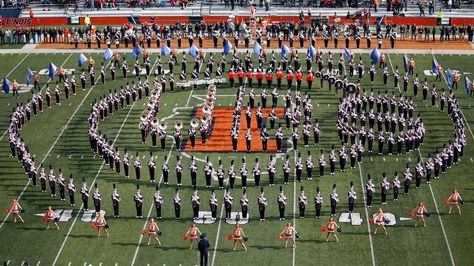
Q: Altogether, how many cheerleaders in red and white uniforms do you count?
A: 11